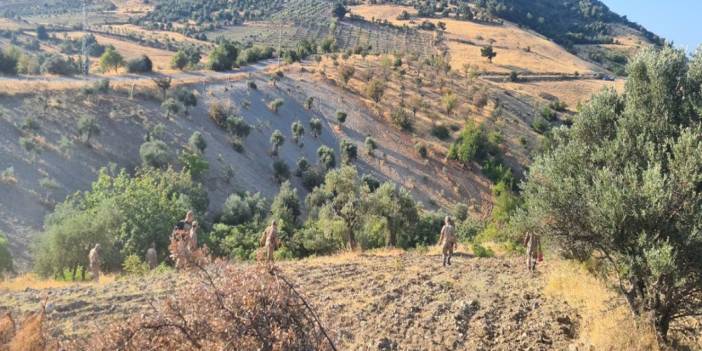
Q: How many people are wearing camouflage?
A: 7